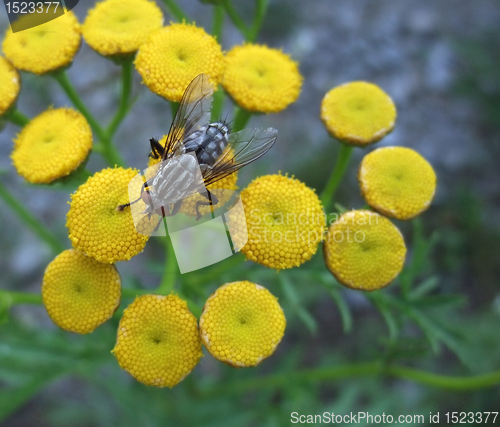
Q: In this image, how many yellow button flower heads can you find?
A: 15